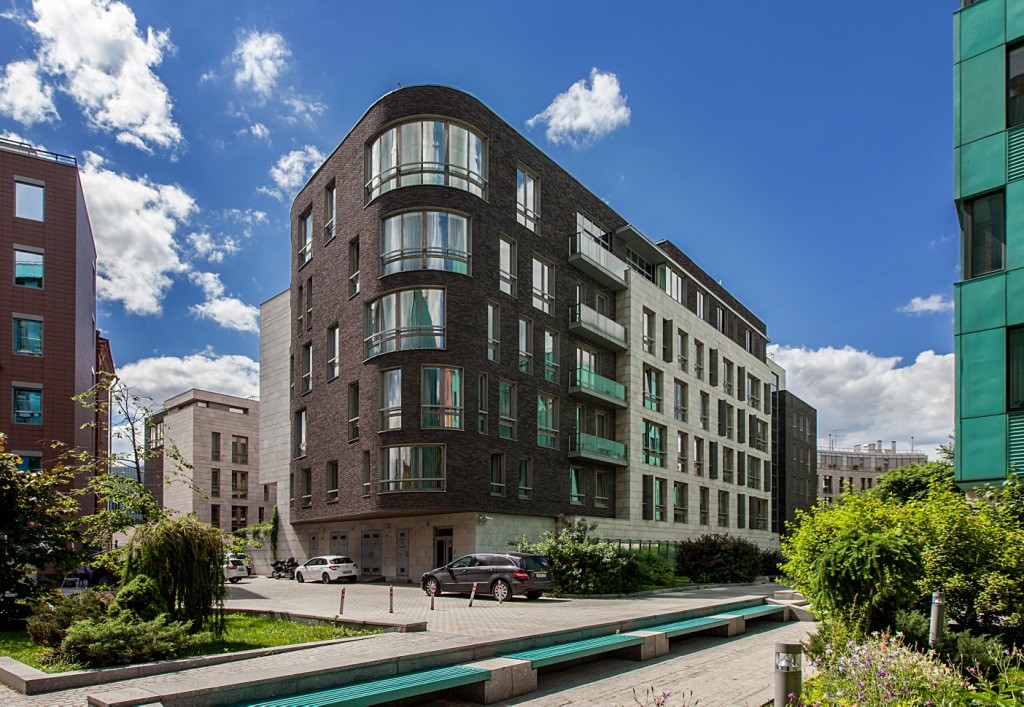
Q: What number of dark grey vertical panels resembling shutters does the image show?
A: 13